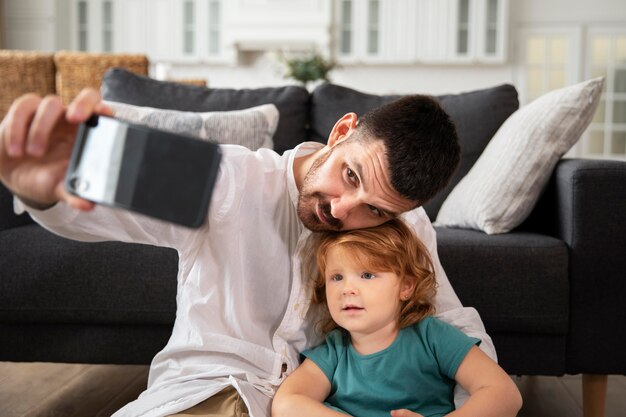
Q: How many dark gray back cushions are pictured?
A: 2